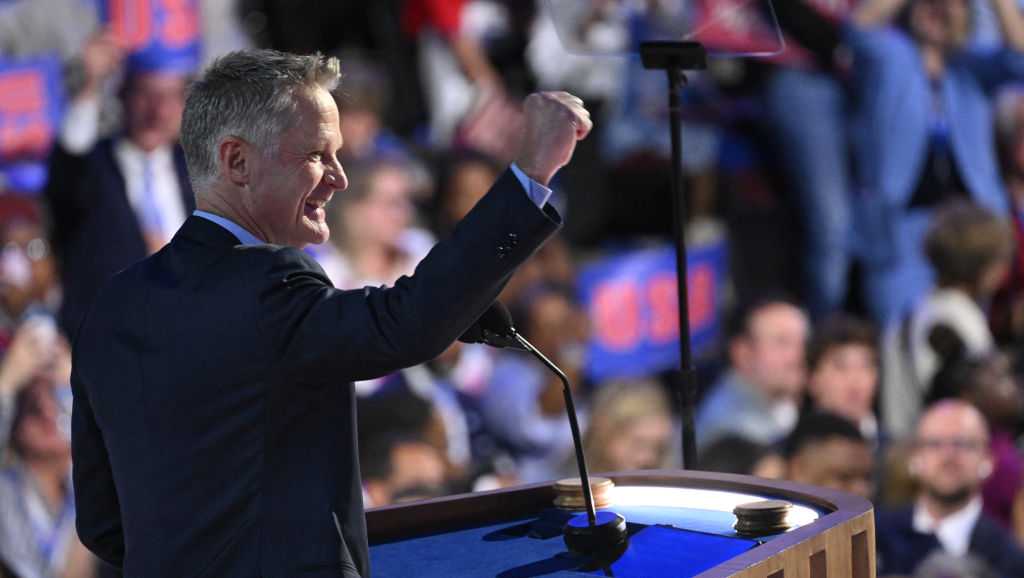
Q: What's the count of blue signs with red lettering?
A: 3